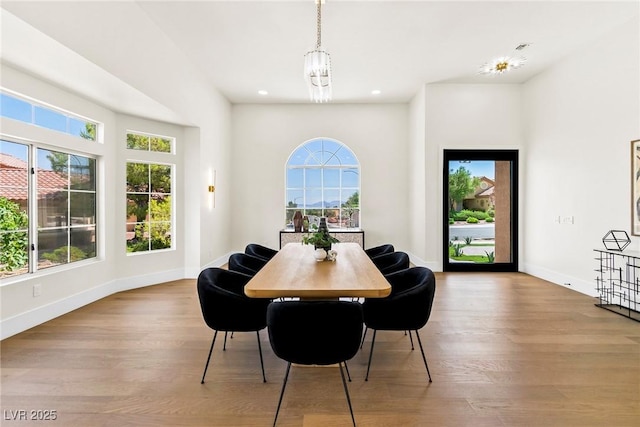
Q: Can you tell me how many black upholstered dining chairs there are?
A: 7